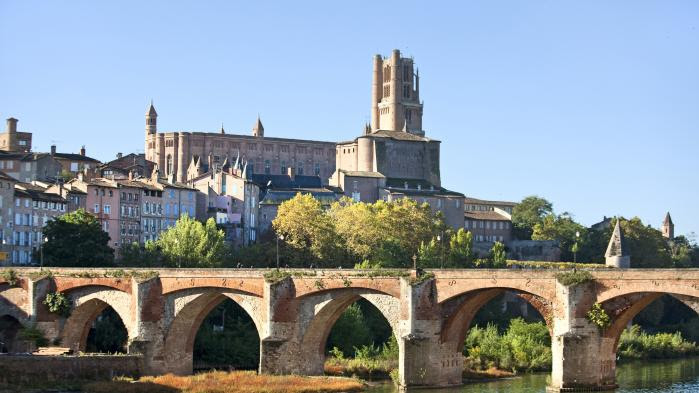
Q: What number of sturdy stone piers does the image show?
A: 5